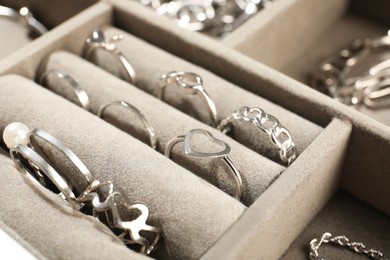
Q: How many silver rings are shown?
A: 8